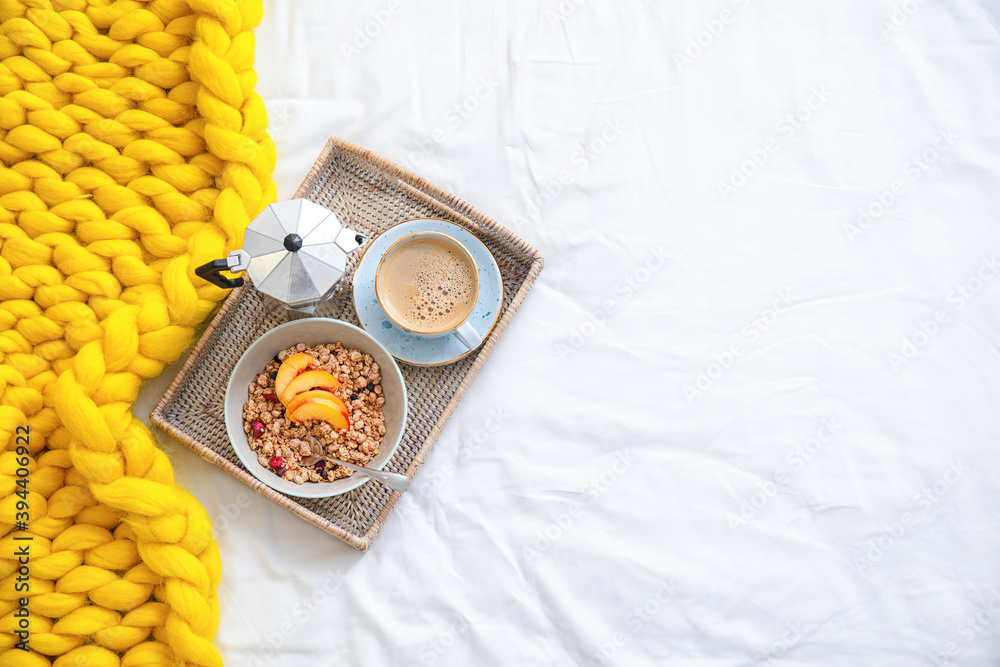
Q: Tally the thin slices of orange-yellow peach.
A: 4